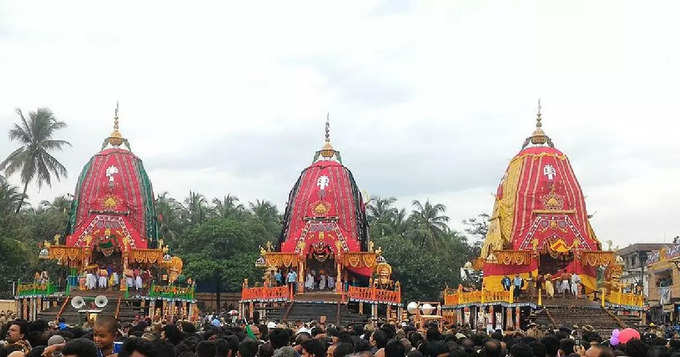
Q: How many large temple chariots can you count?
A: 3